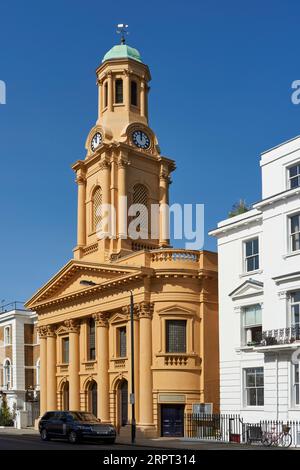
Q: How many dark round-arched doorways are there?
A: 3